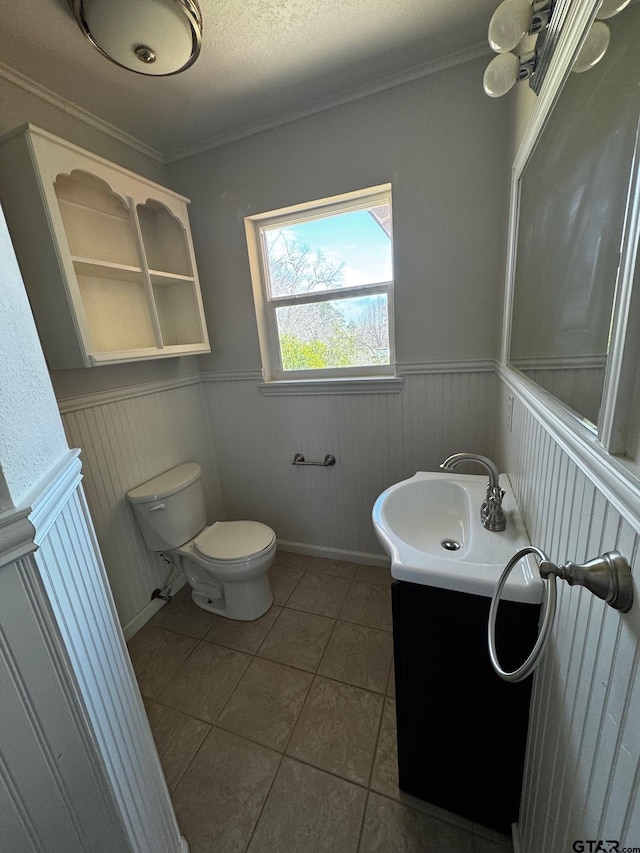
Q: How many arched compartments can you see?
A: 2